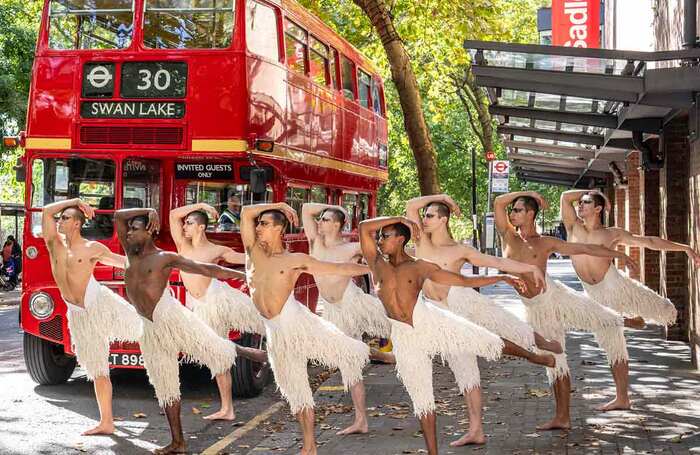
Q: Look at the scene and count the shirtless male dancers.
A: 9